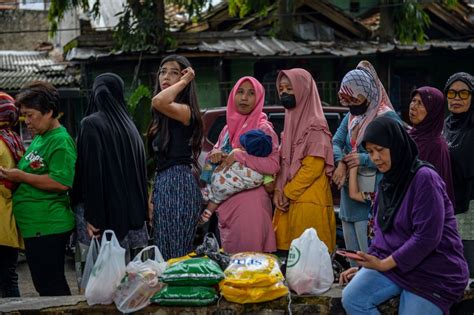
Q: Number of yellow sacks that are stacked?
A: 2